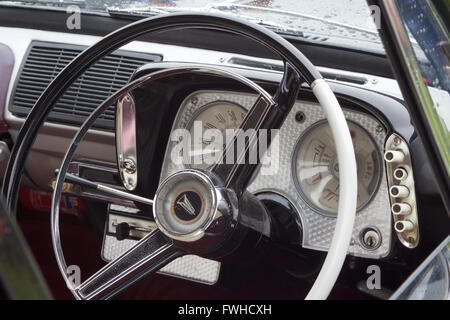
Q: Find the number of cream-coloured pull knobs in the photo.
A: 5